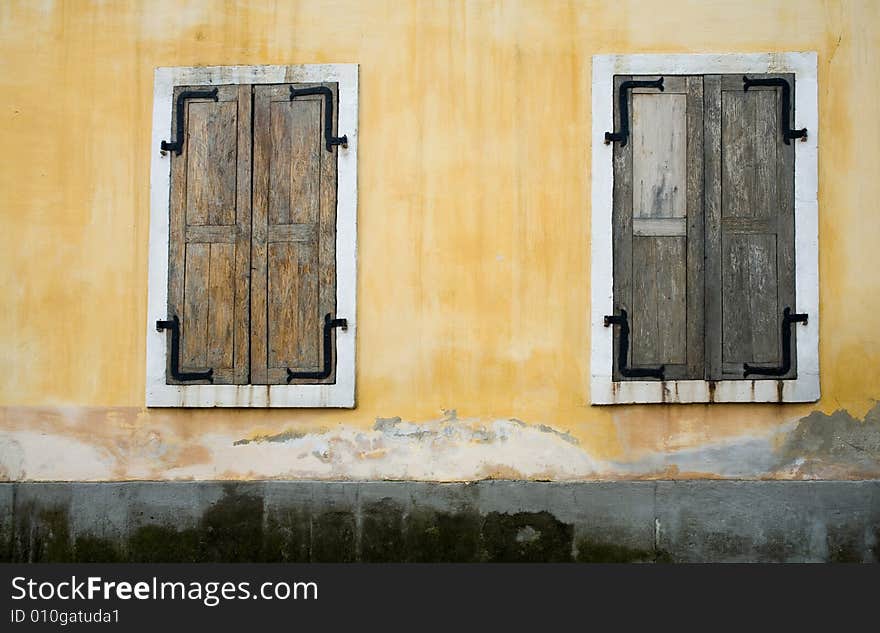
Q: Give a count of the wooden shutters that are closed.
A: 4